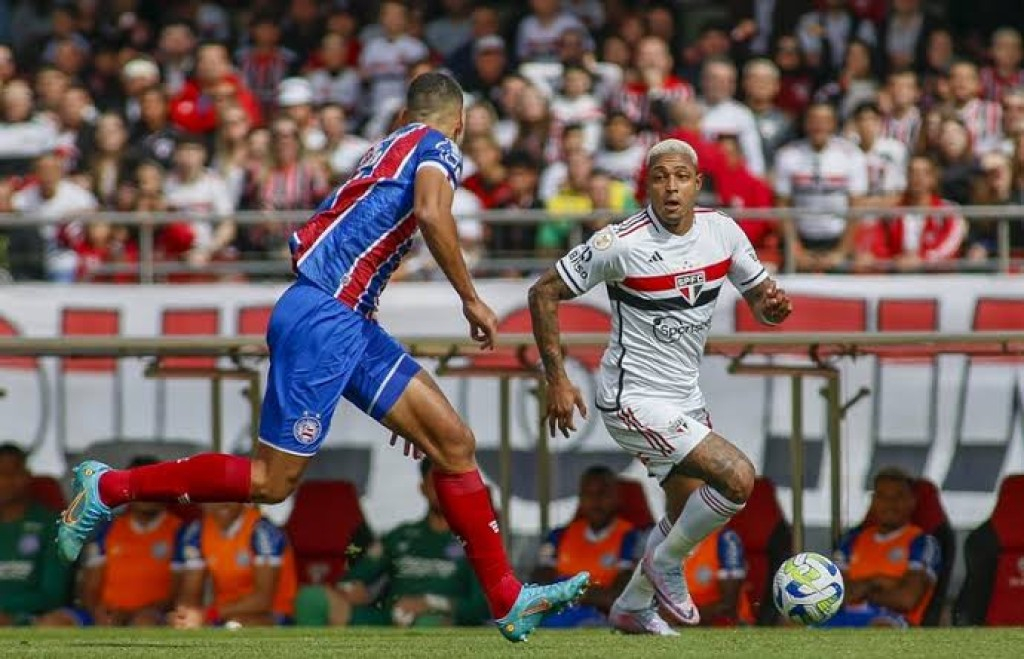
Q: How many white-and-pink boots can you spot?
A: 2